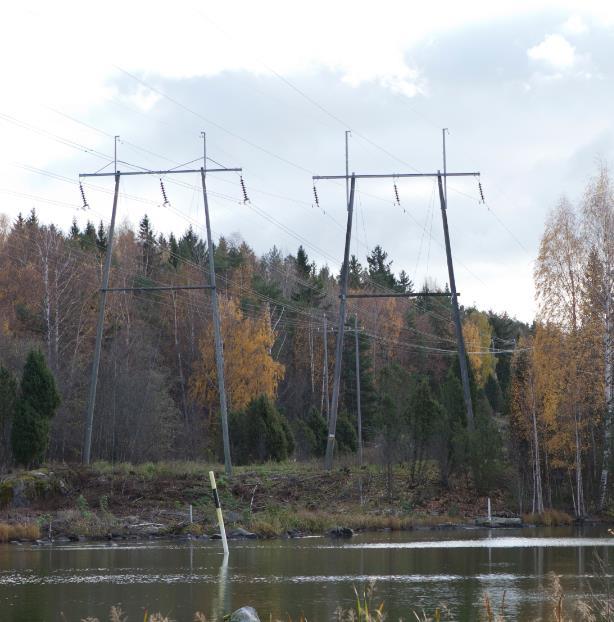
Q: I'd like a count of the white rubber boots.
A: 0